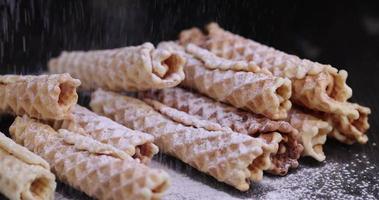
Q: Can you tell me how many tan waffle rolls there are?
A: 10